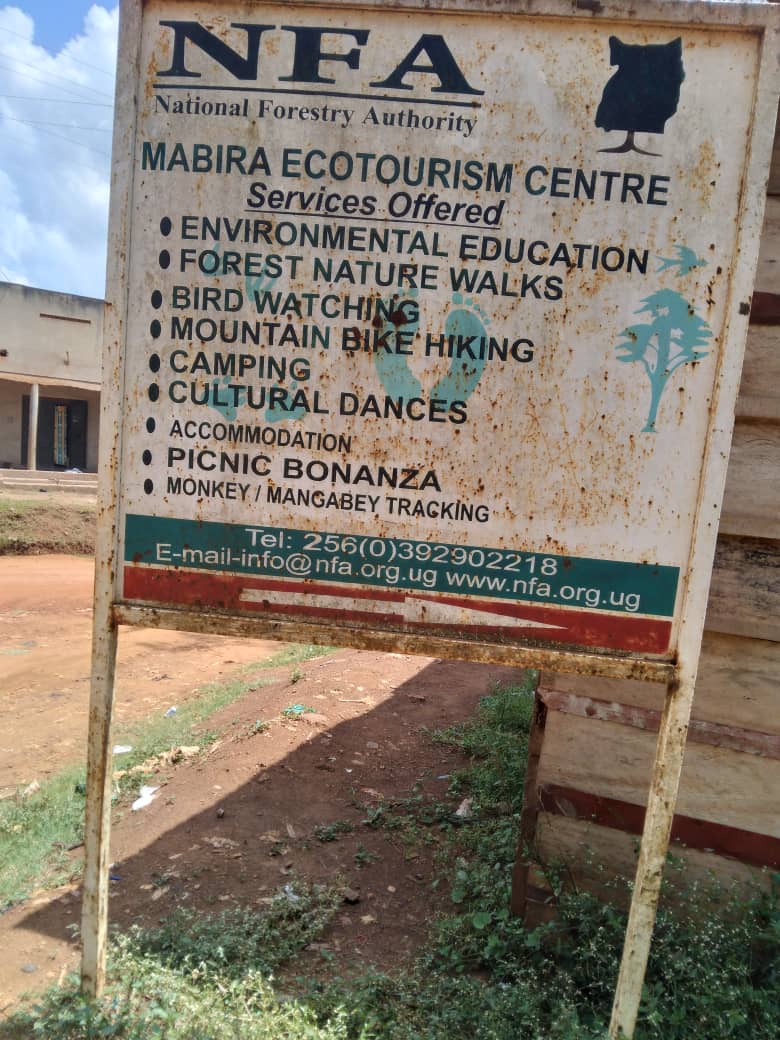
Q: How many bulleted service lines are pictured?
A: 9